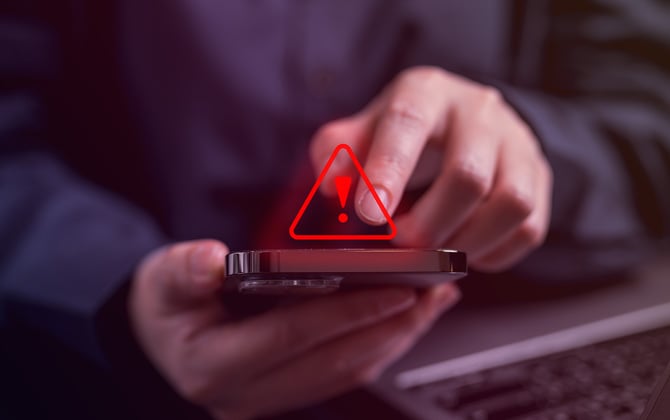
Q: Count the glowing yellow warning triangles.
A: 0